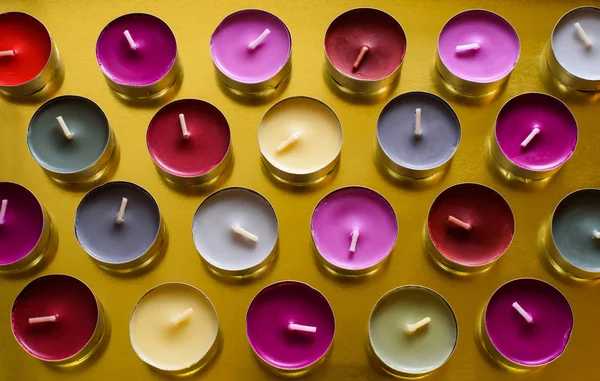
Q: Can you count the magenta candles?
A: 5